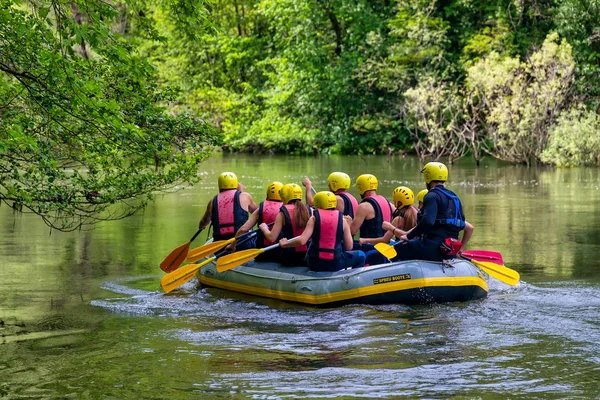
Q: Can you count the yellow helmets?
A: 9